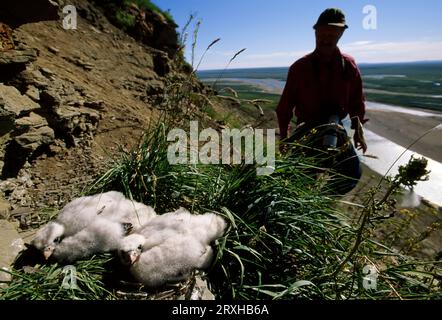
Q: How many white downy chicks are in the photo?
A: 2